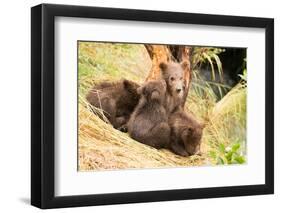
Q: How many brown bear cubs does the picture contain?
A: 4